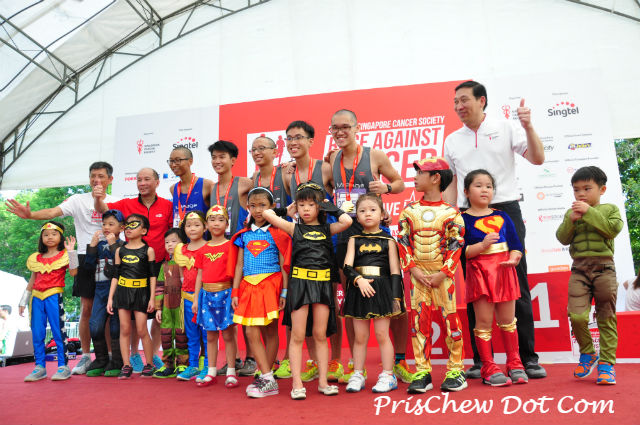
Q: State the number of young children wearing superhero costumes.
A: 12